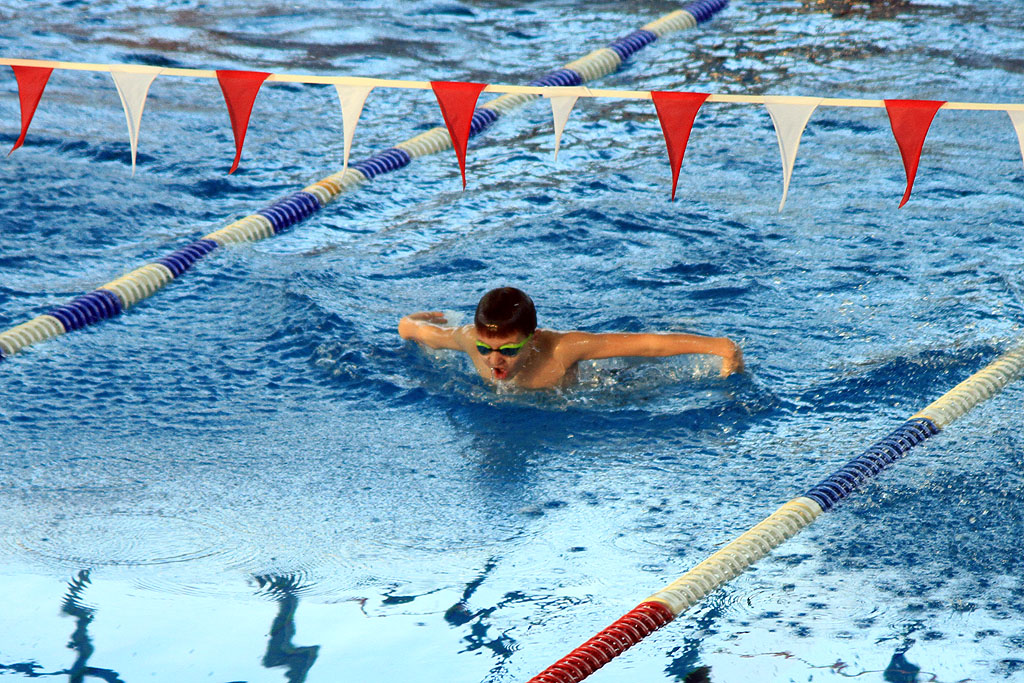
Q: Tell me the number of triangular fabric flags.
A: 10